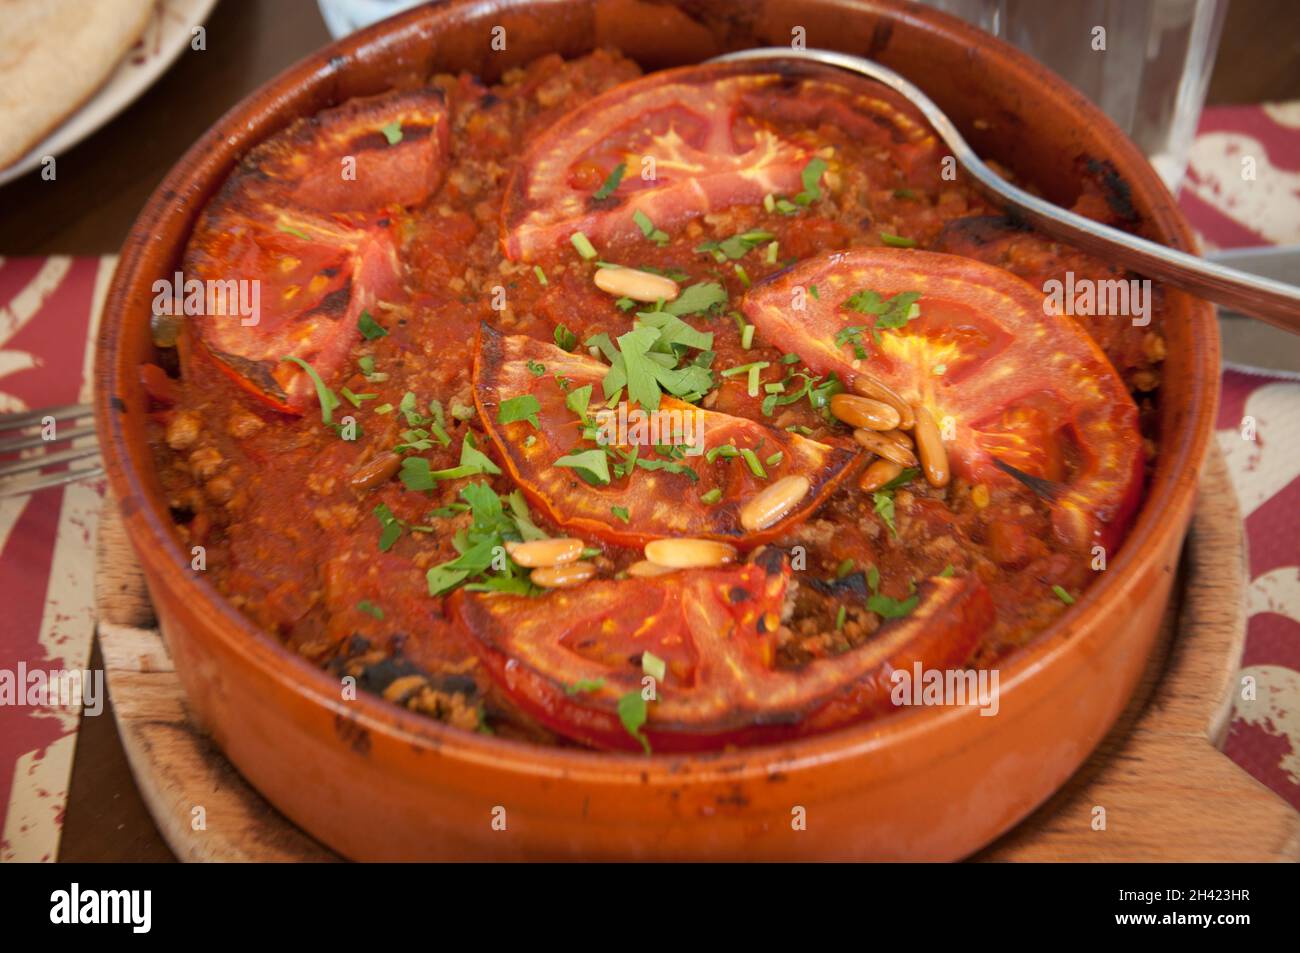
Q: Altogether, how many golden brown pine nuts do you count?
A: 13